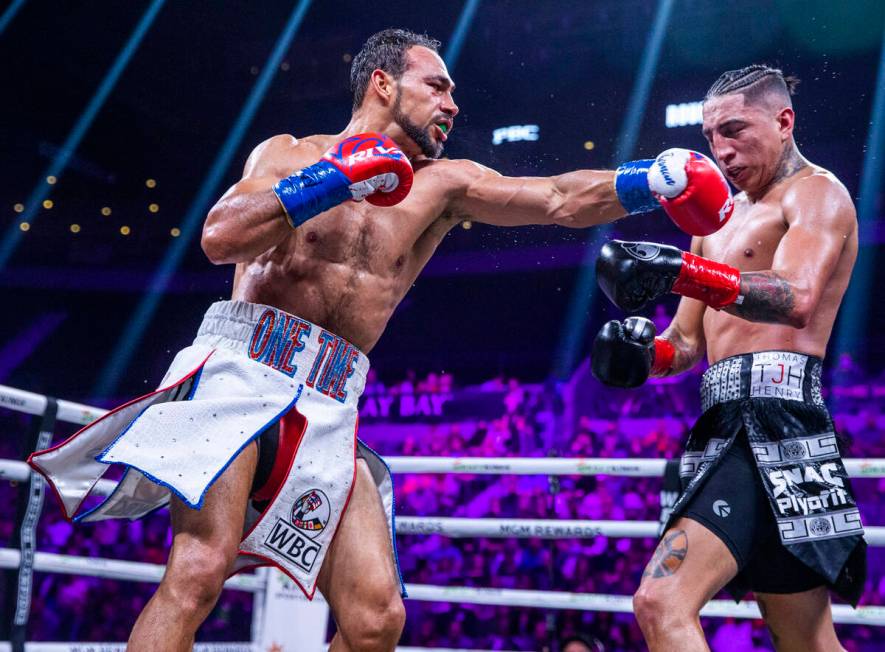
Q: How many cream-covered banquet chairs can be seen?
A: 0